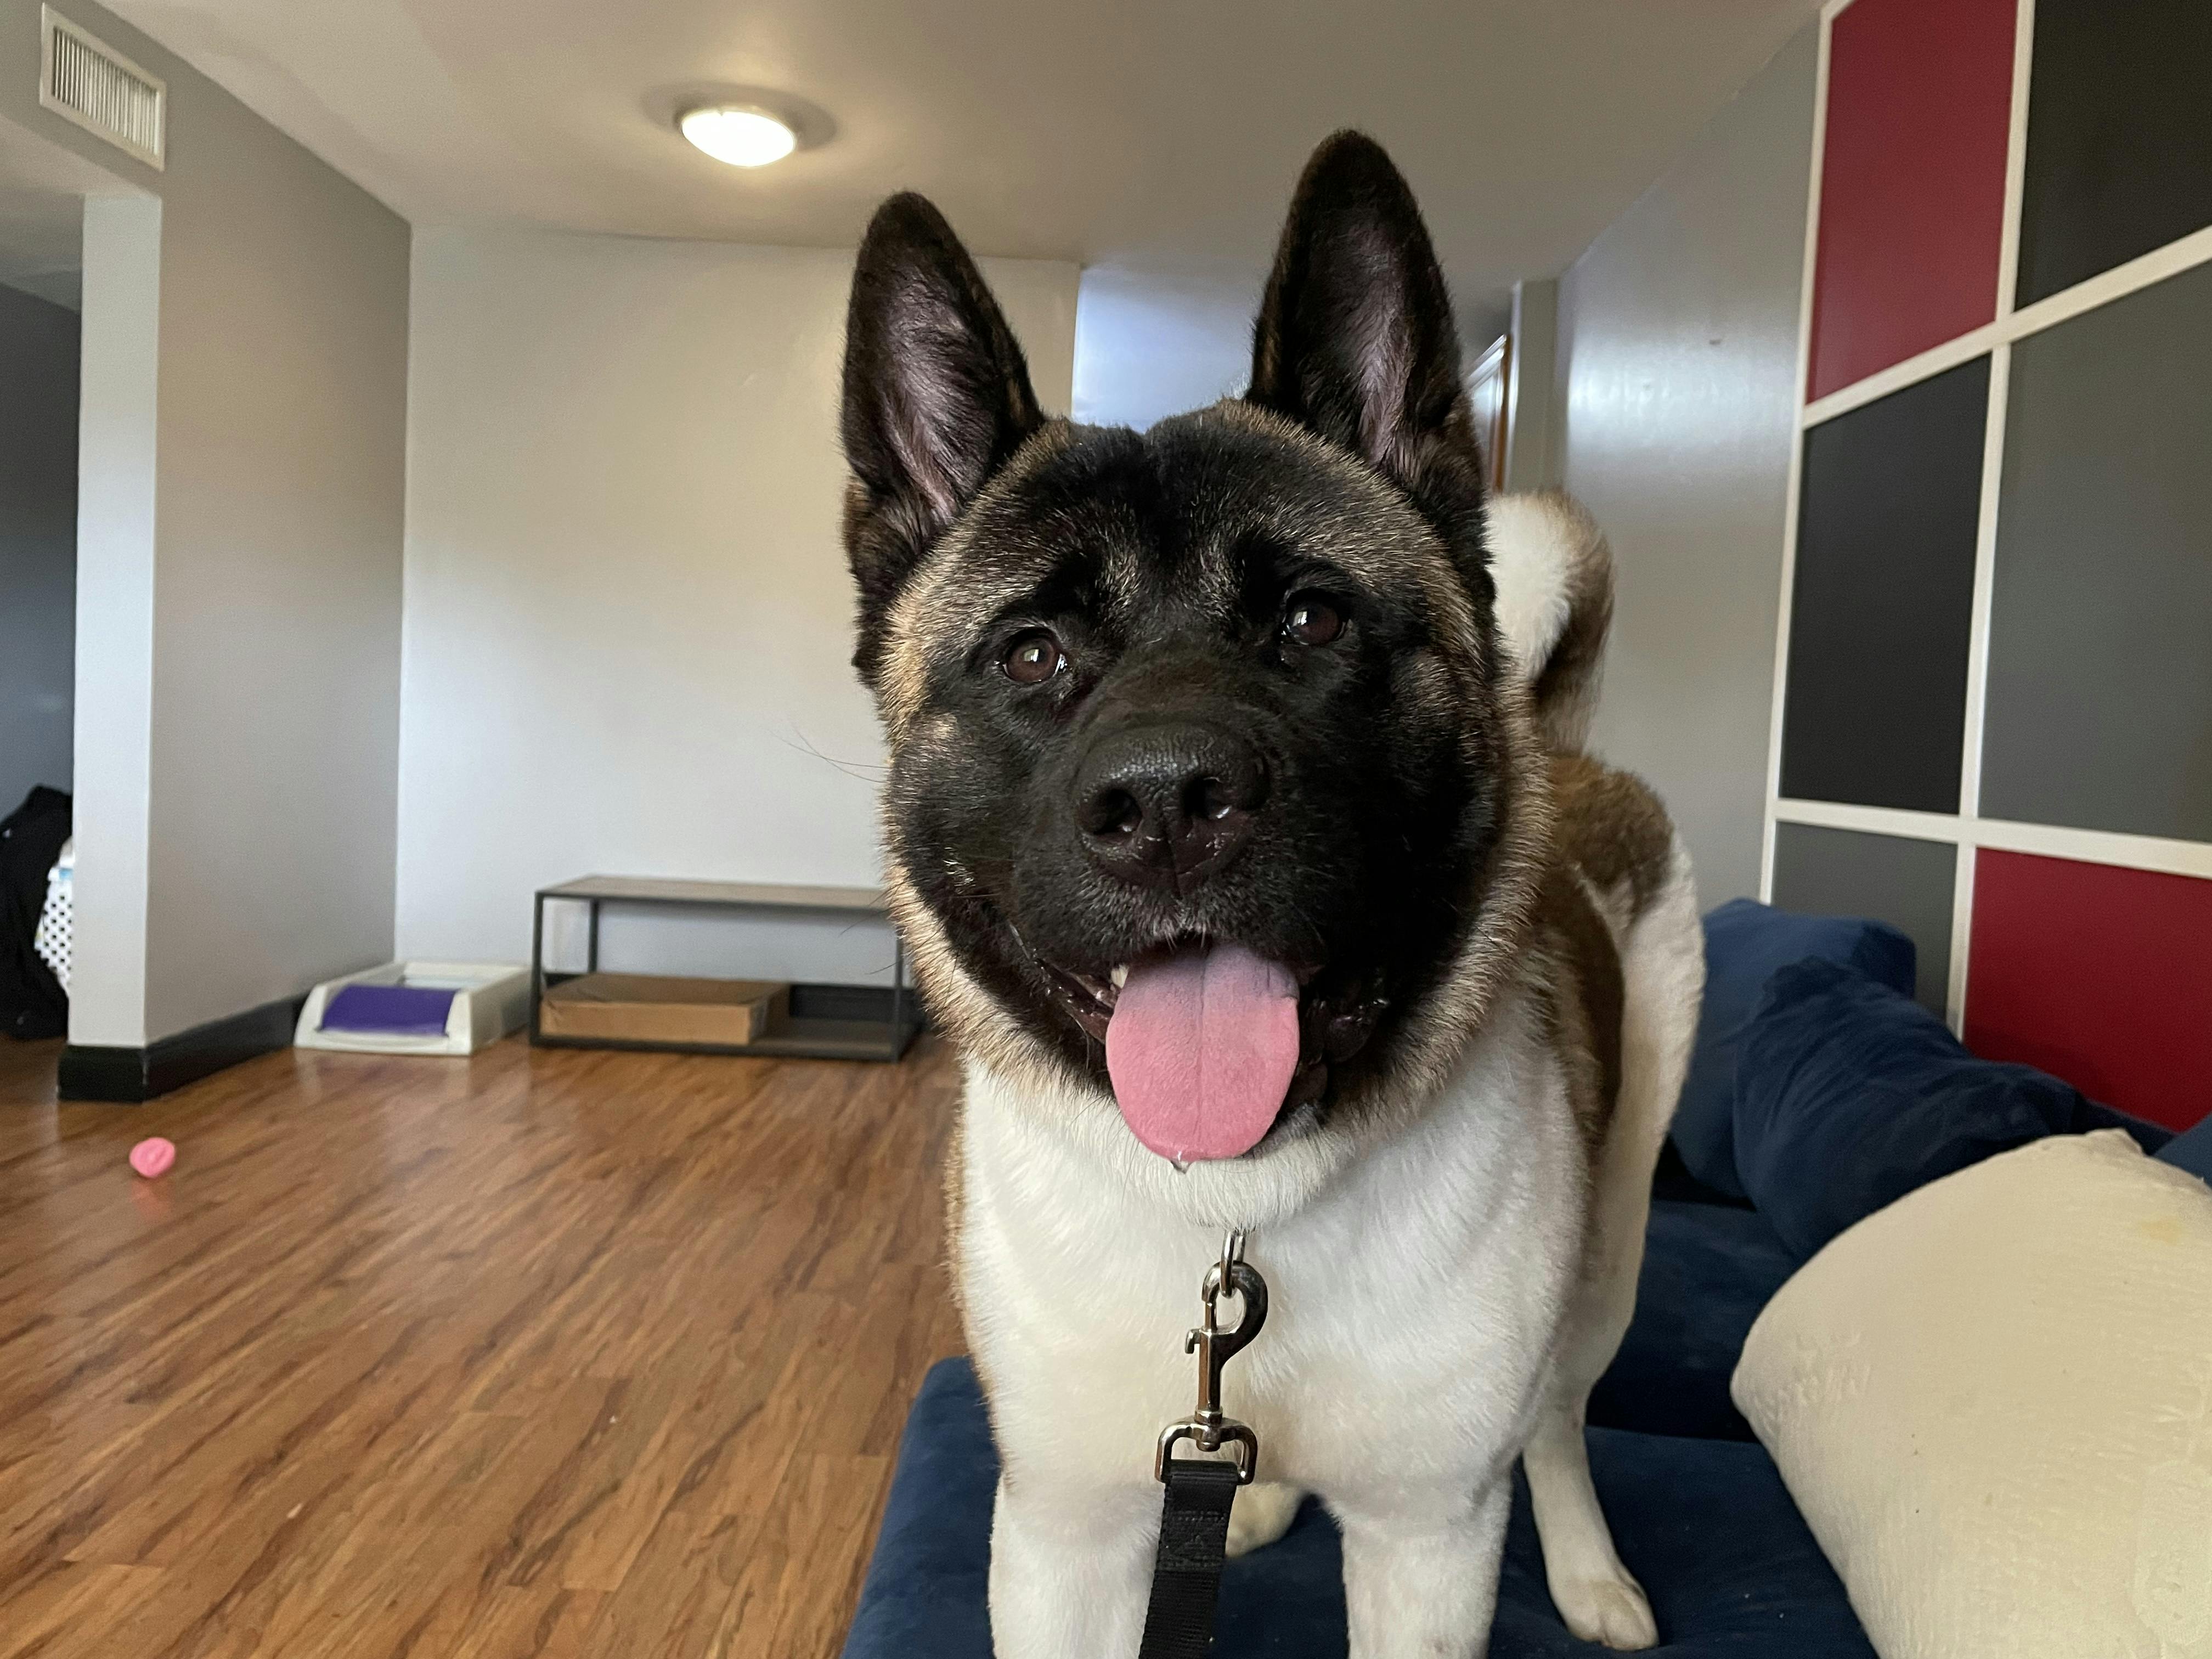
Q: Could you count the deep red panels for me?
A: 2